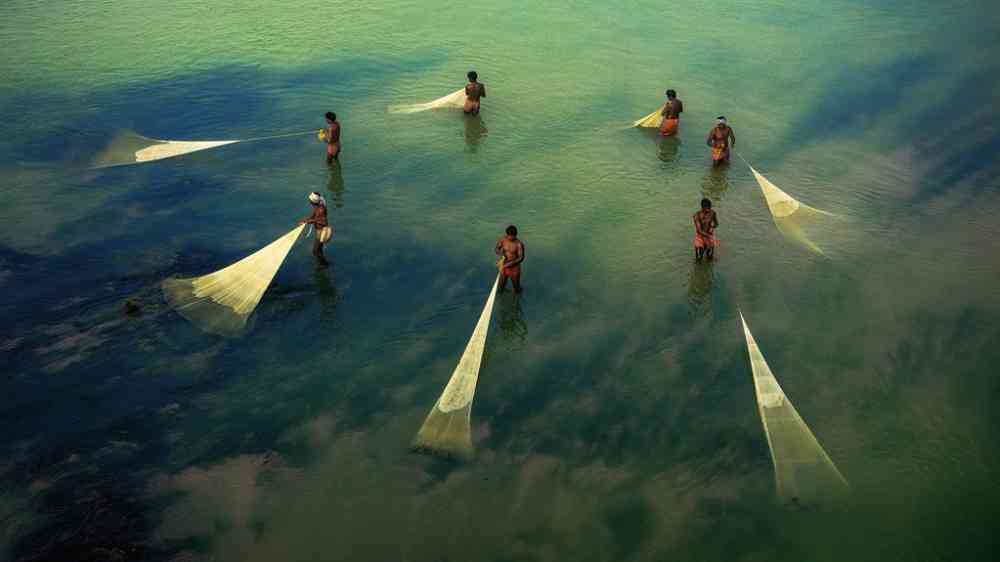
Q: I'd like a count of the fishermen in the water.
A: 7